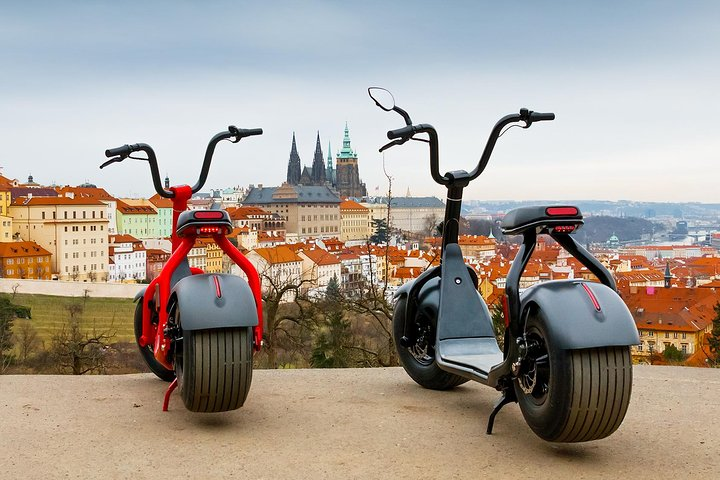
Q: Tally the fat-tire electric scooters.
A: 2